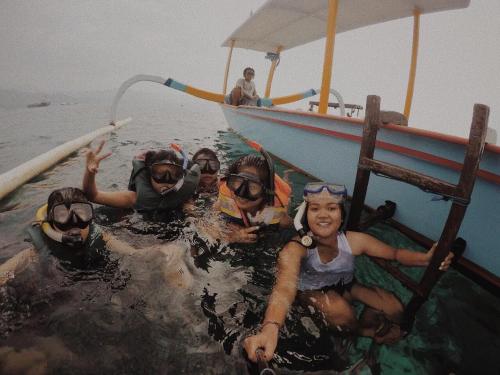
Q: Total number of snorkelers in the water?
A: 5